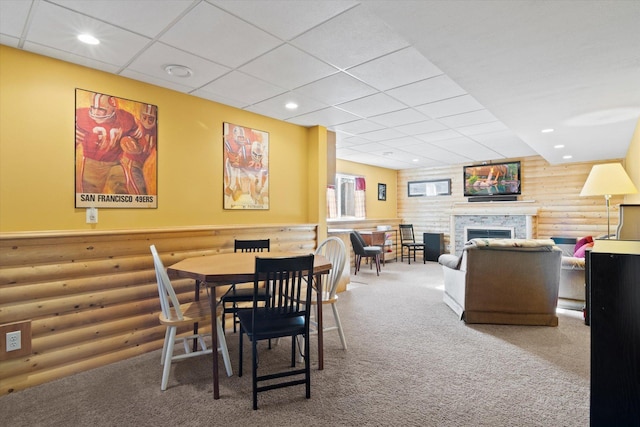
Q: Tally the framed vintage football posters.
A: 2